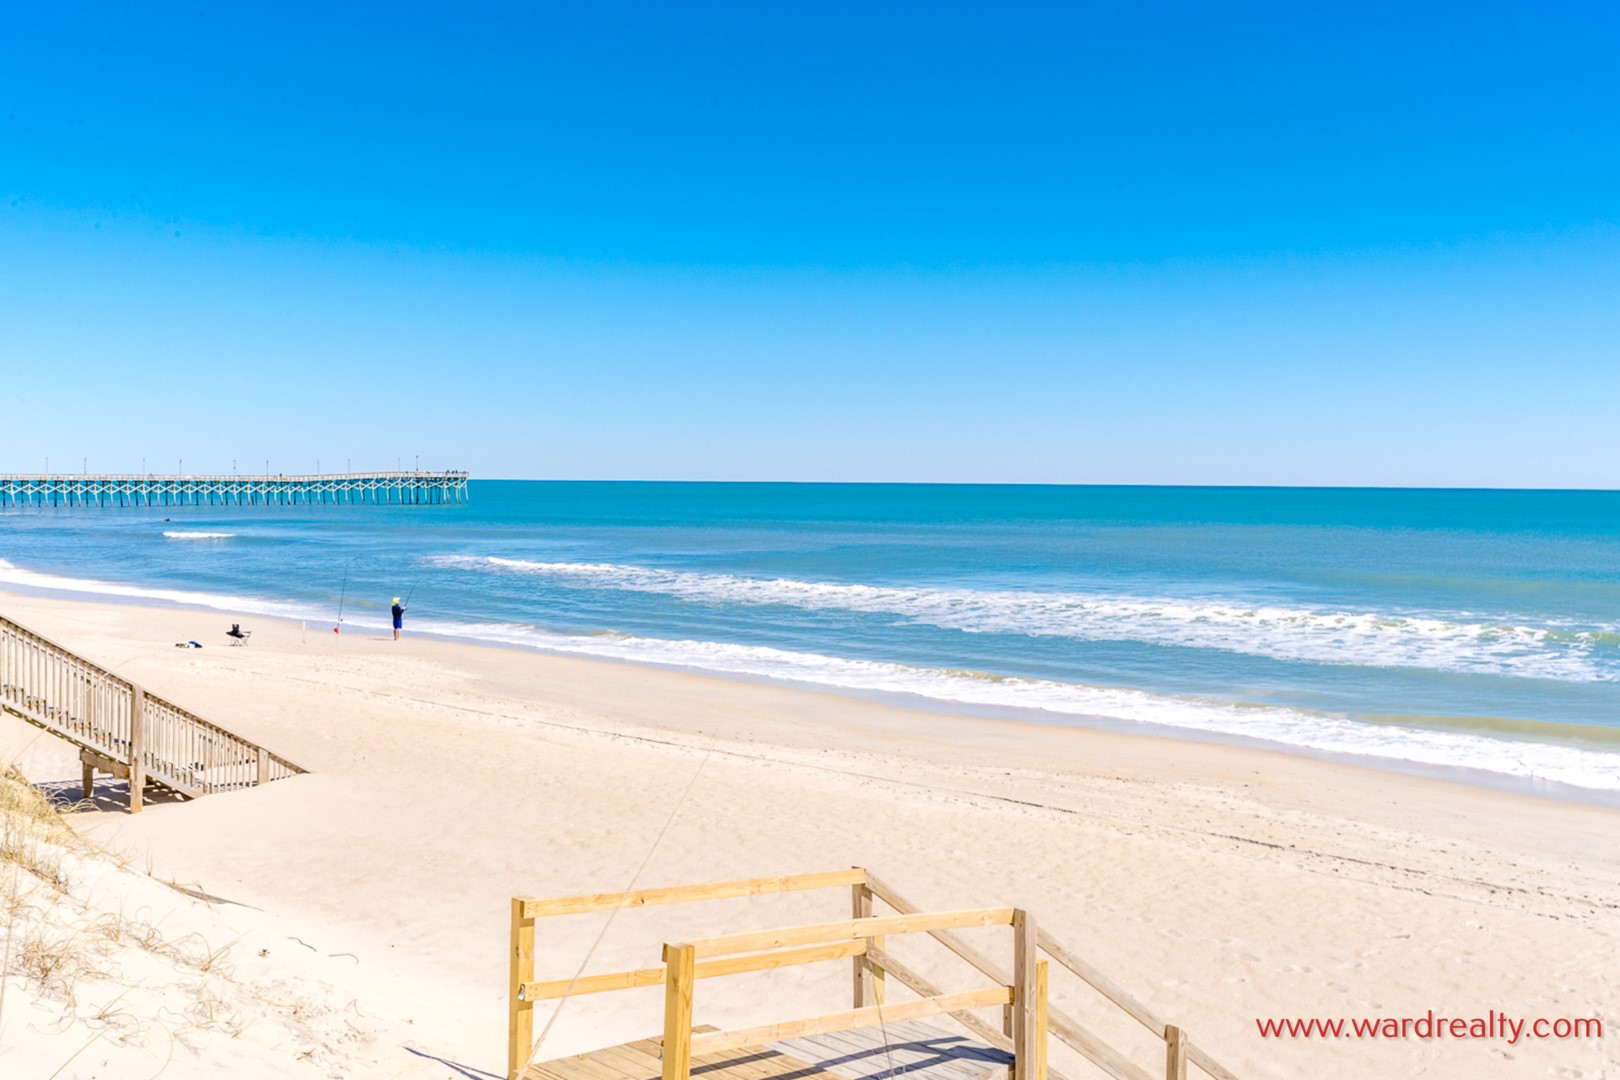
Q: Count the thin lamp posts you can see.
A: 10